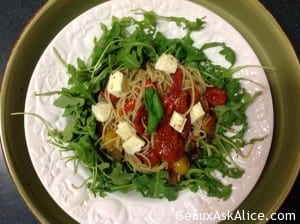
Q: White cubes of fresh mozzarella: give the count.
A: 7